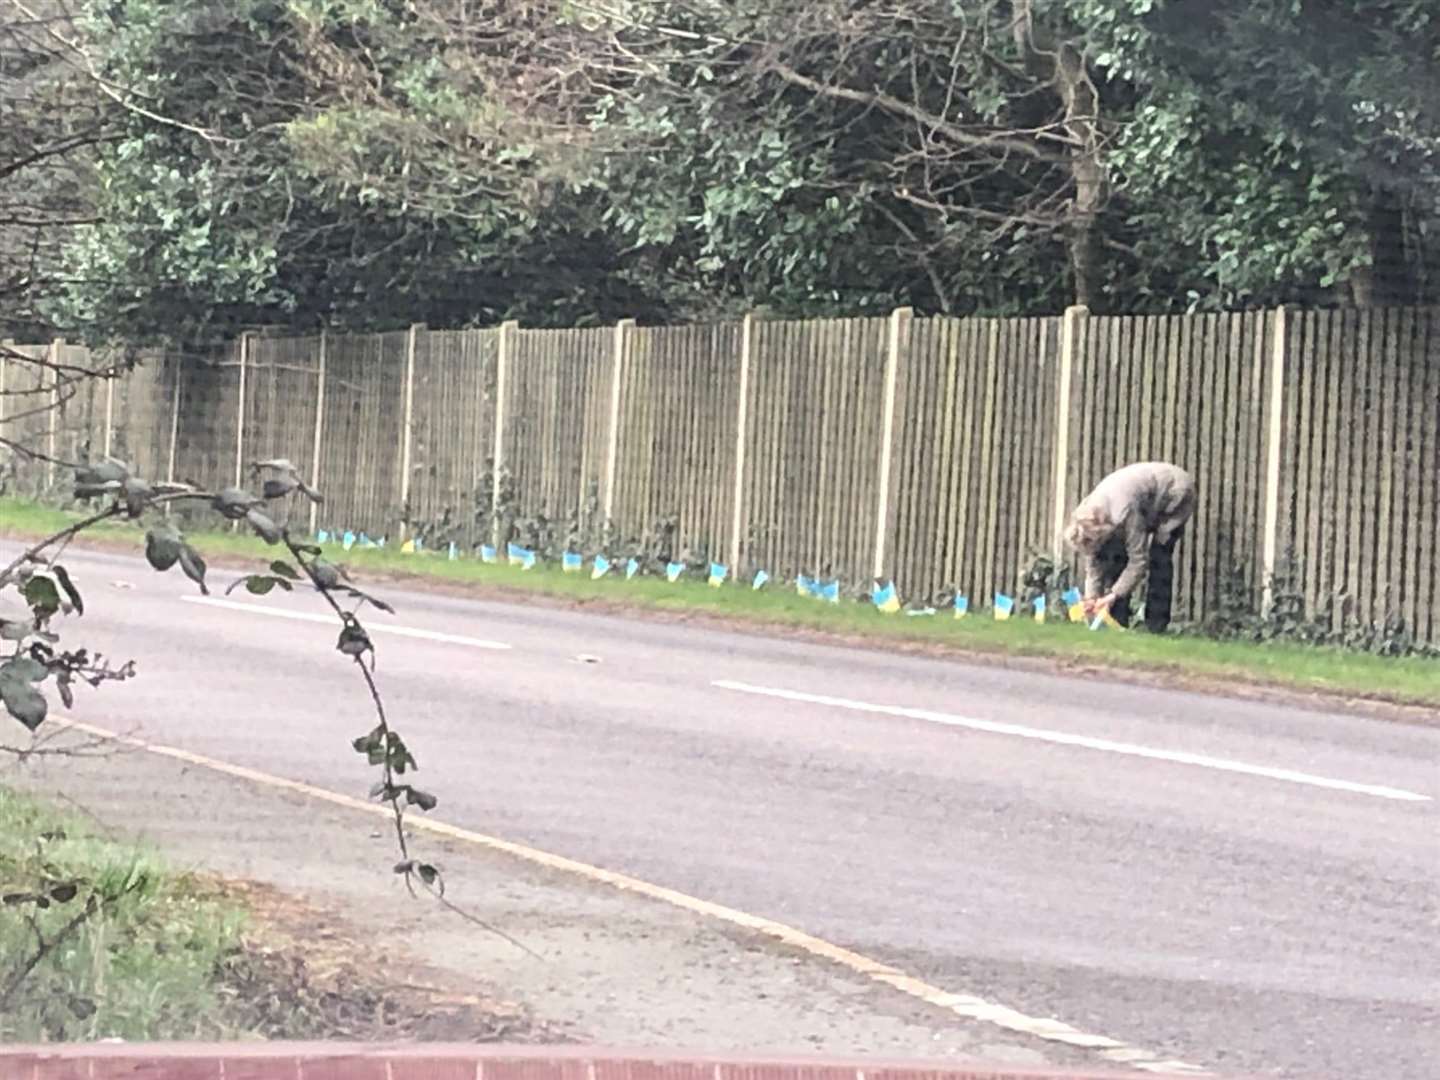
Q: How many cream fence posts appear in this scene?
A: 13